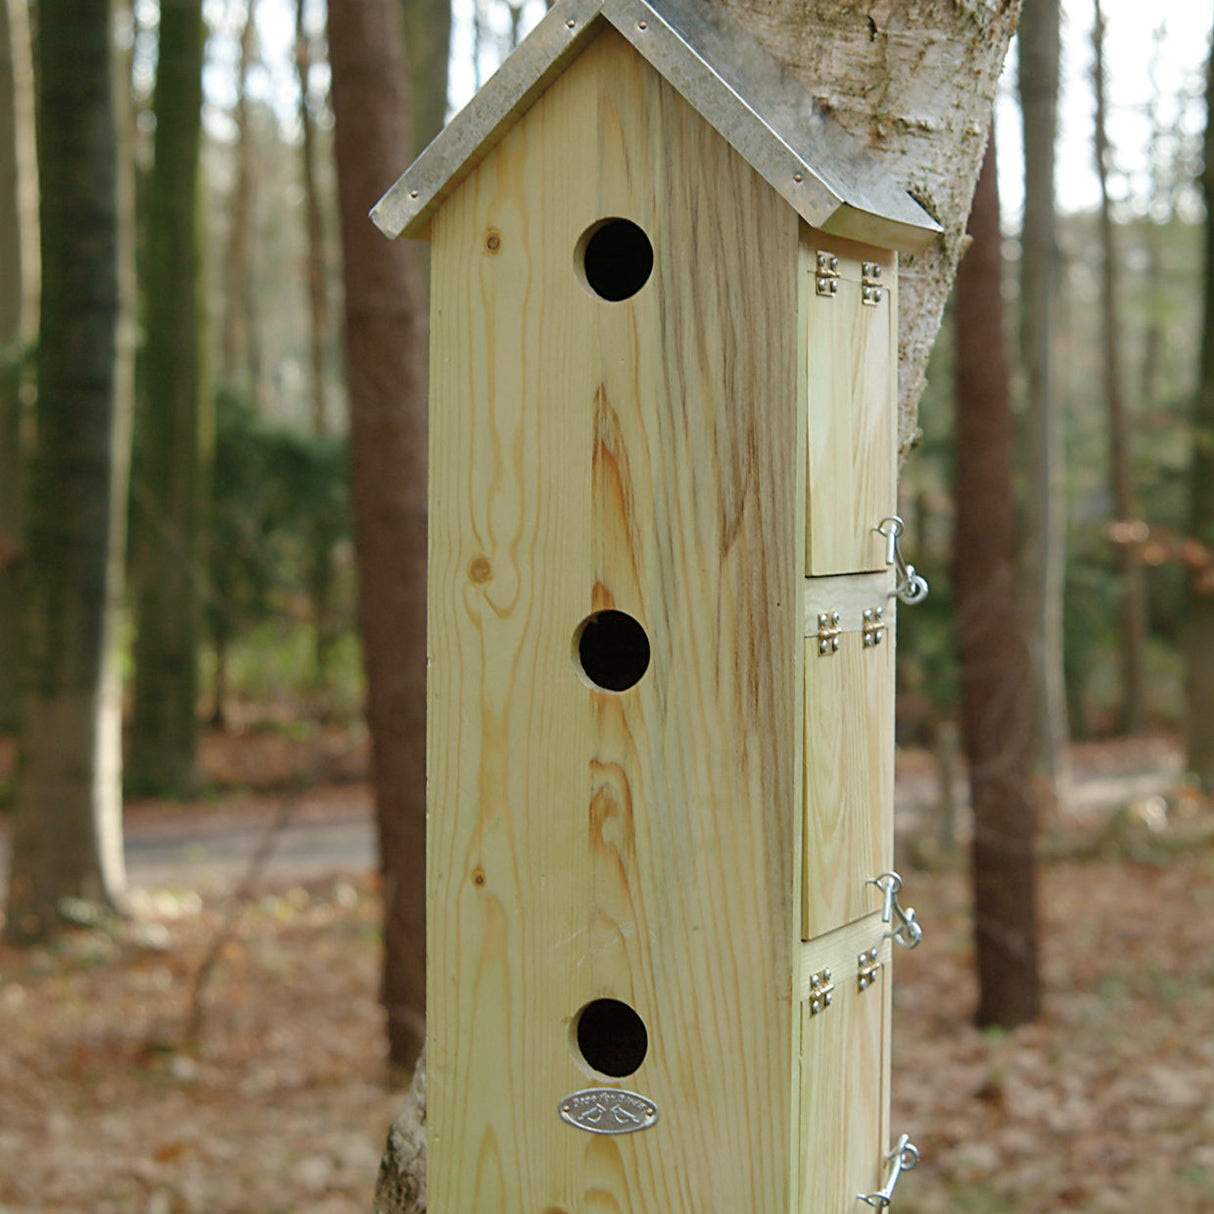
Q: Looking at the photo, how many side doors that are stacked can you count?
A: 3